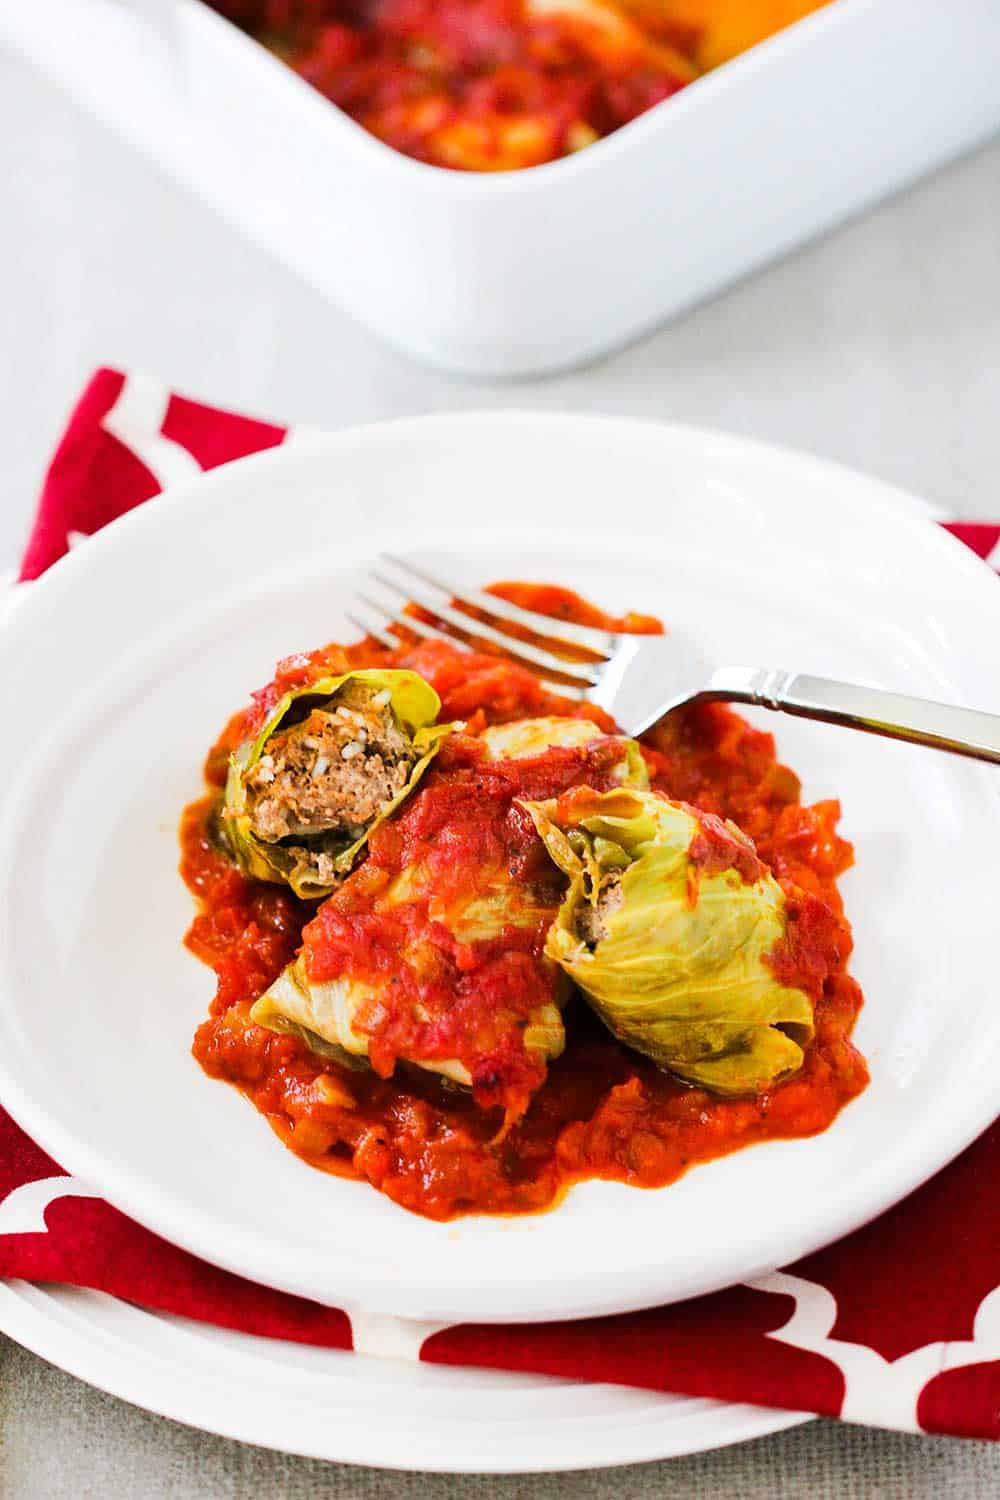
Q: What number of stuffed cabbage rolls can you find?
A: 3